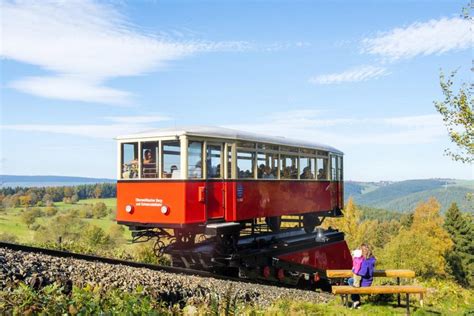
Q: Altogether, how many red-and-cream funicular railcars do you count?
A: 1